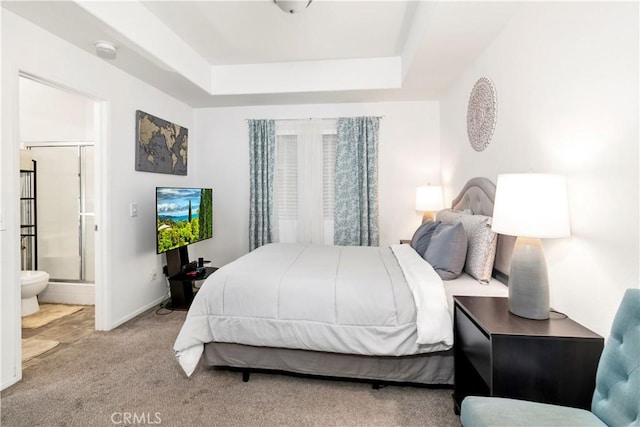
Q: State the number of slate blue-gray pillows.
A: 2